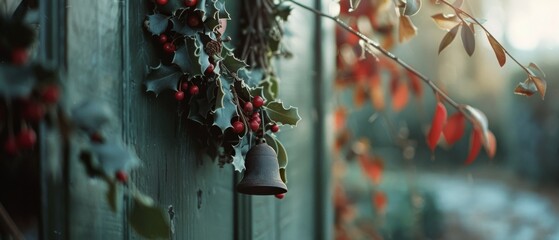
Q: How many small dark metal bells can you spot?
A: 1